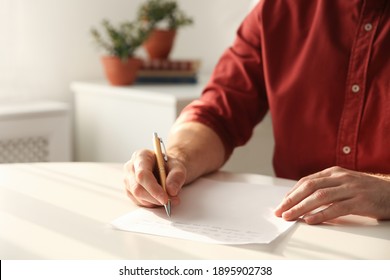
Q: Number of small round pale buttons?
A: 3